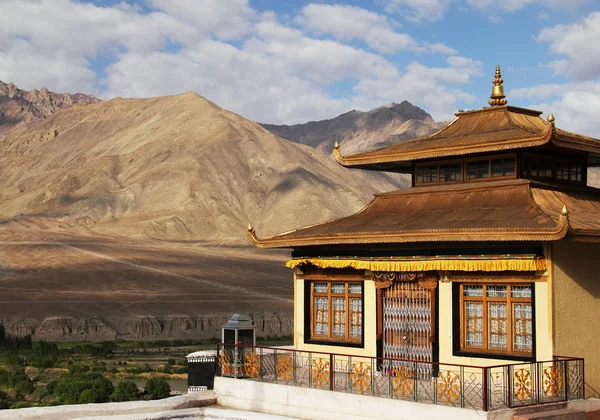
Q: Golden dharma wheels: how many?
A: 8